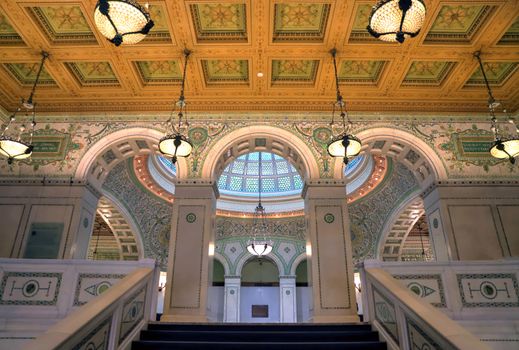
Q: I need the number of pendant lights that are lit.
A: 7